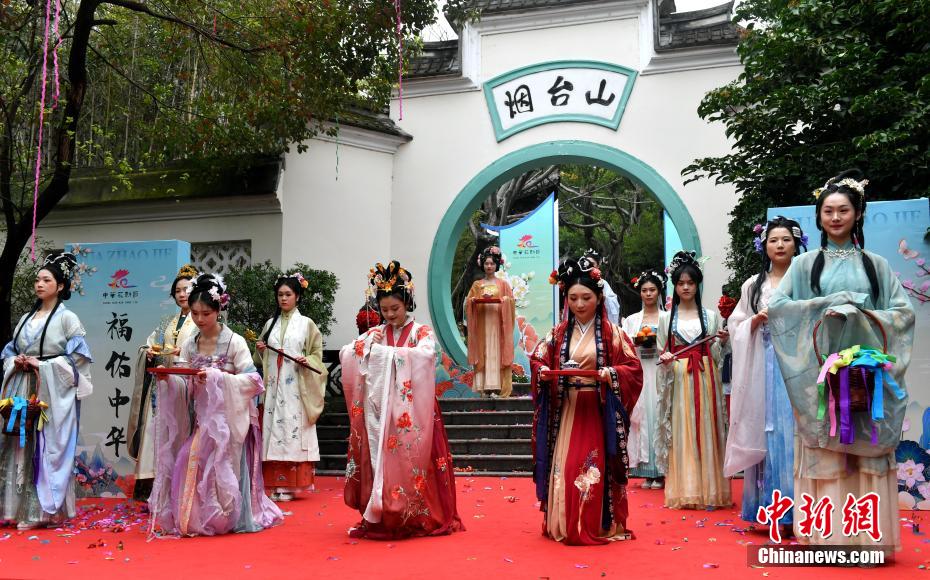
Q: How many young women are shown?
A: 12